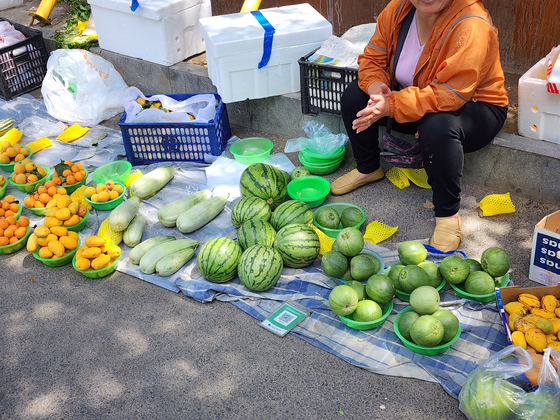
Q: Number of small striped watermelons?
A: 7